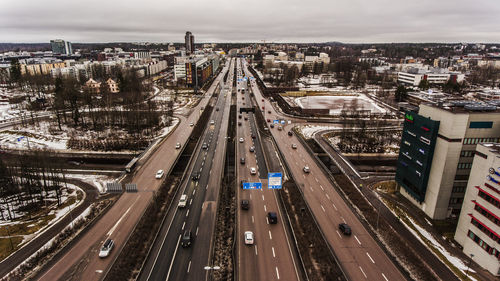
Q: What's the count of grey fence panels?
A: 2